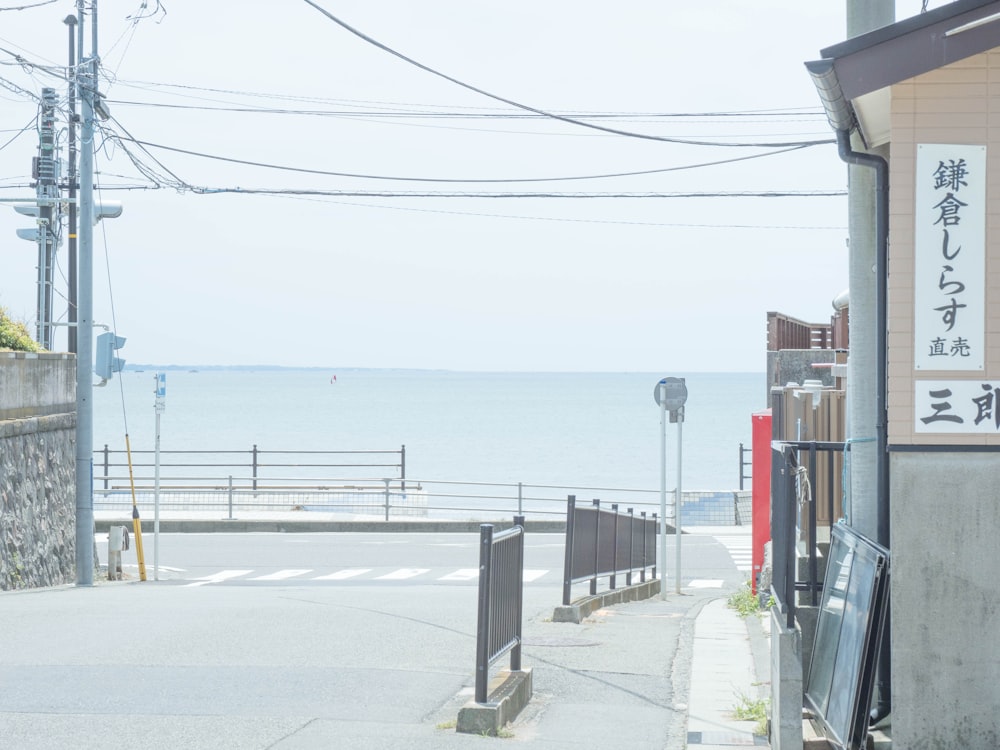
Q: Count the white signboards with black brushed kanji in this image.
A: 2